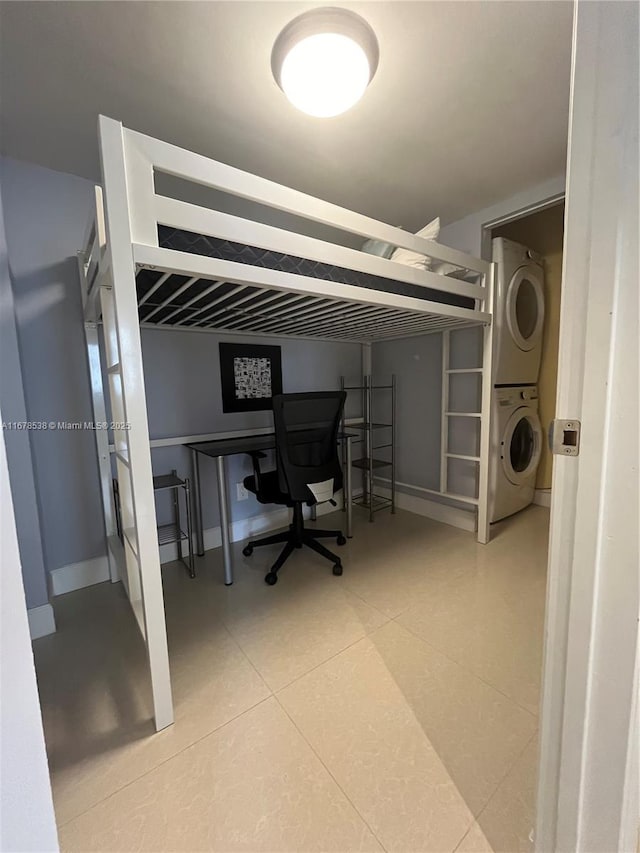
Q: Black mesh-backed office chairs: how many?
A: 1